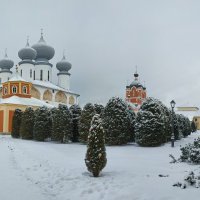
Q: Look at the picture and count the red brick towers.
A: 1